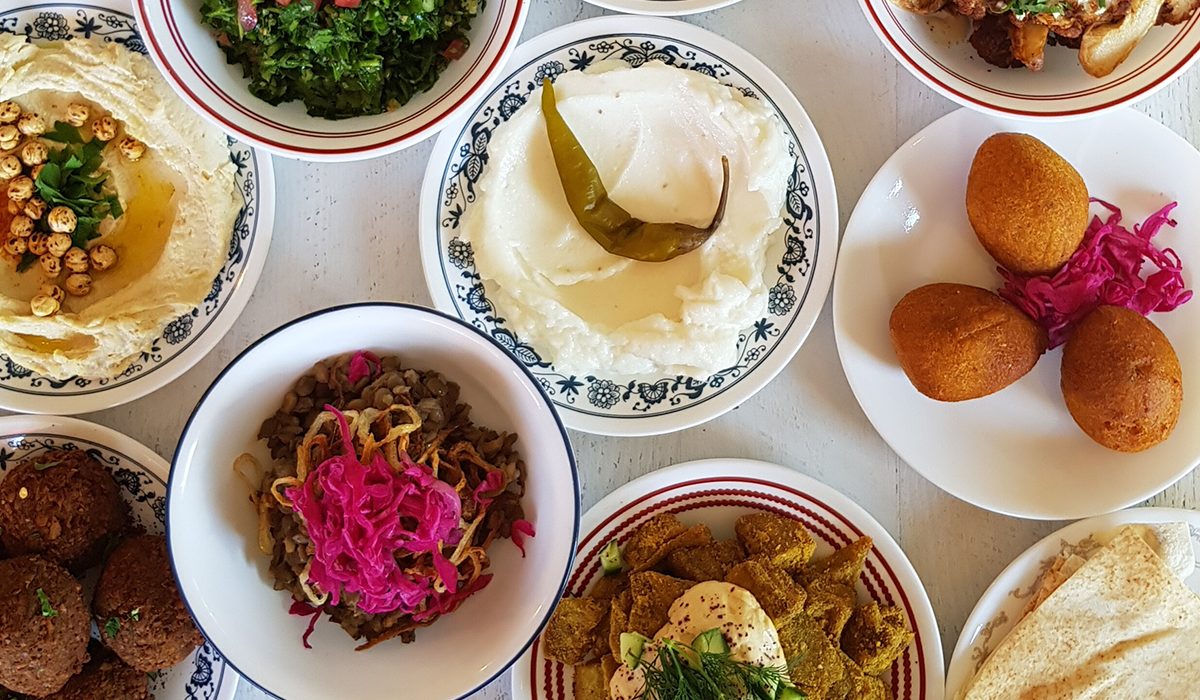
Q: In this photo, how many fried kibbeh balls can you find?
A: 3